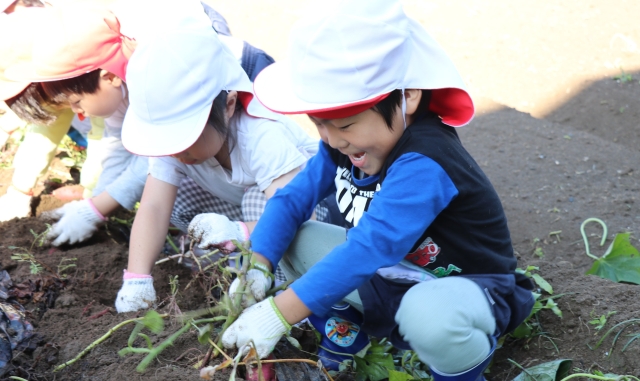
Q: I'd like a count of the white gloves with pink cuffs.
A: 3